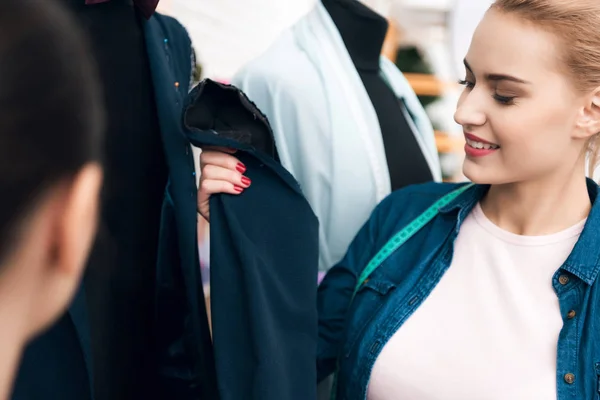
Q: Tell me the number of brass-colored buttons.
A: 3